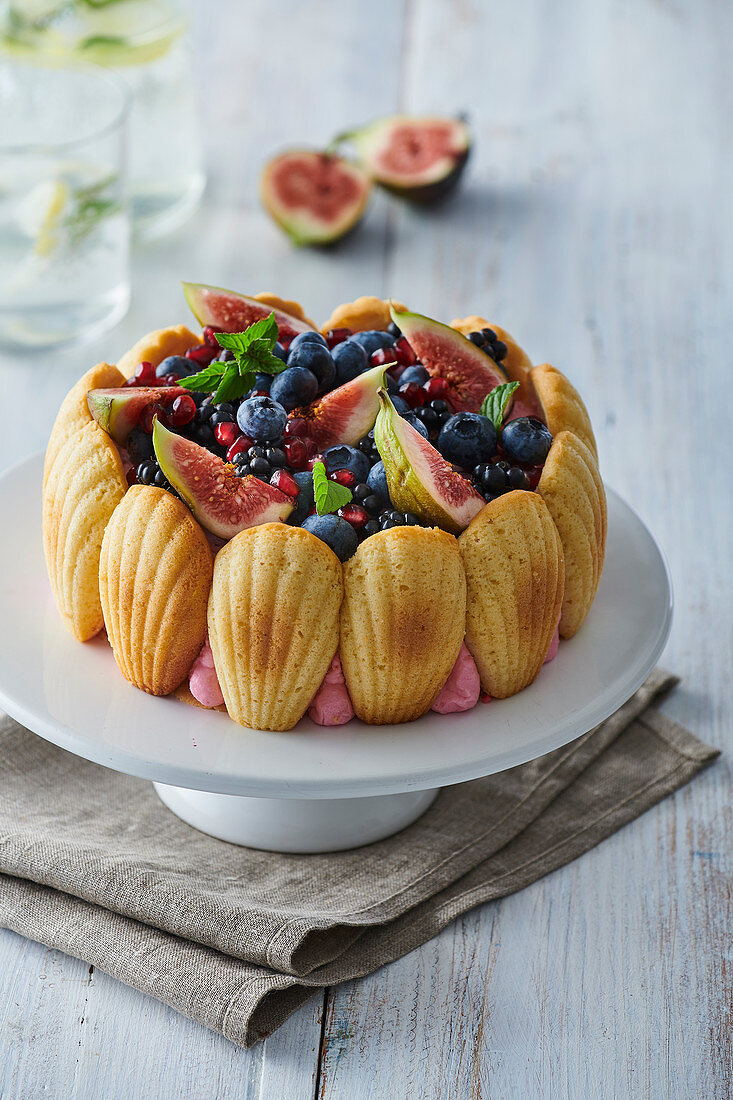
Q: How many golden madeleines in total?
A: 12